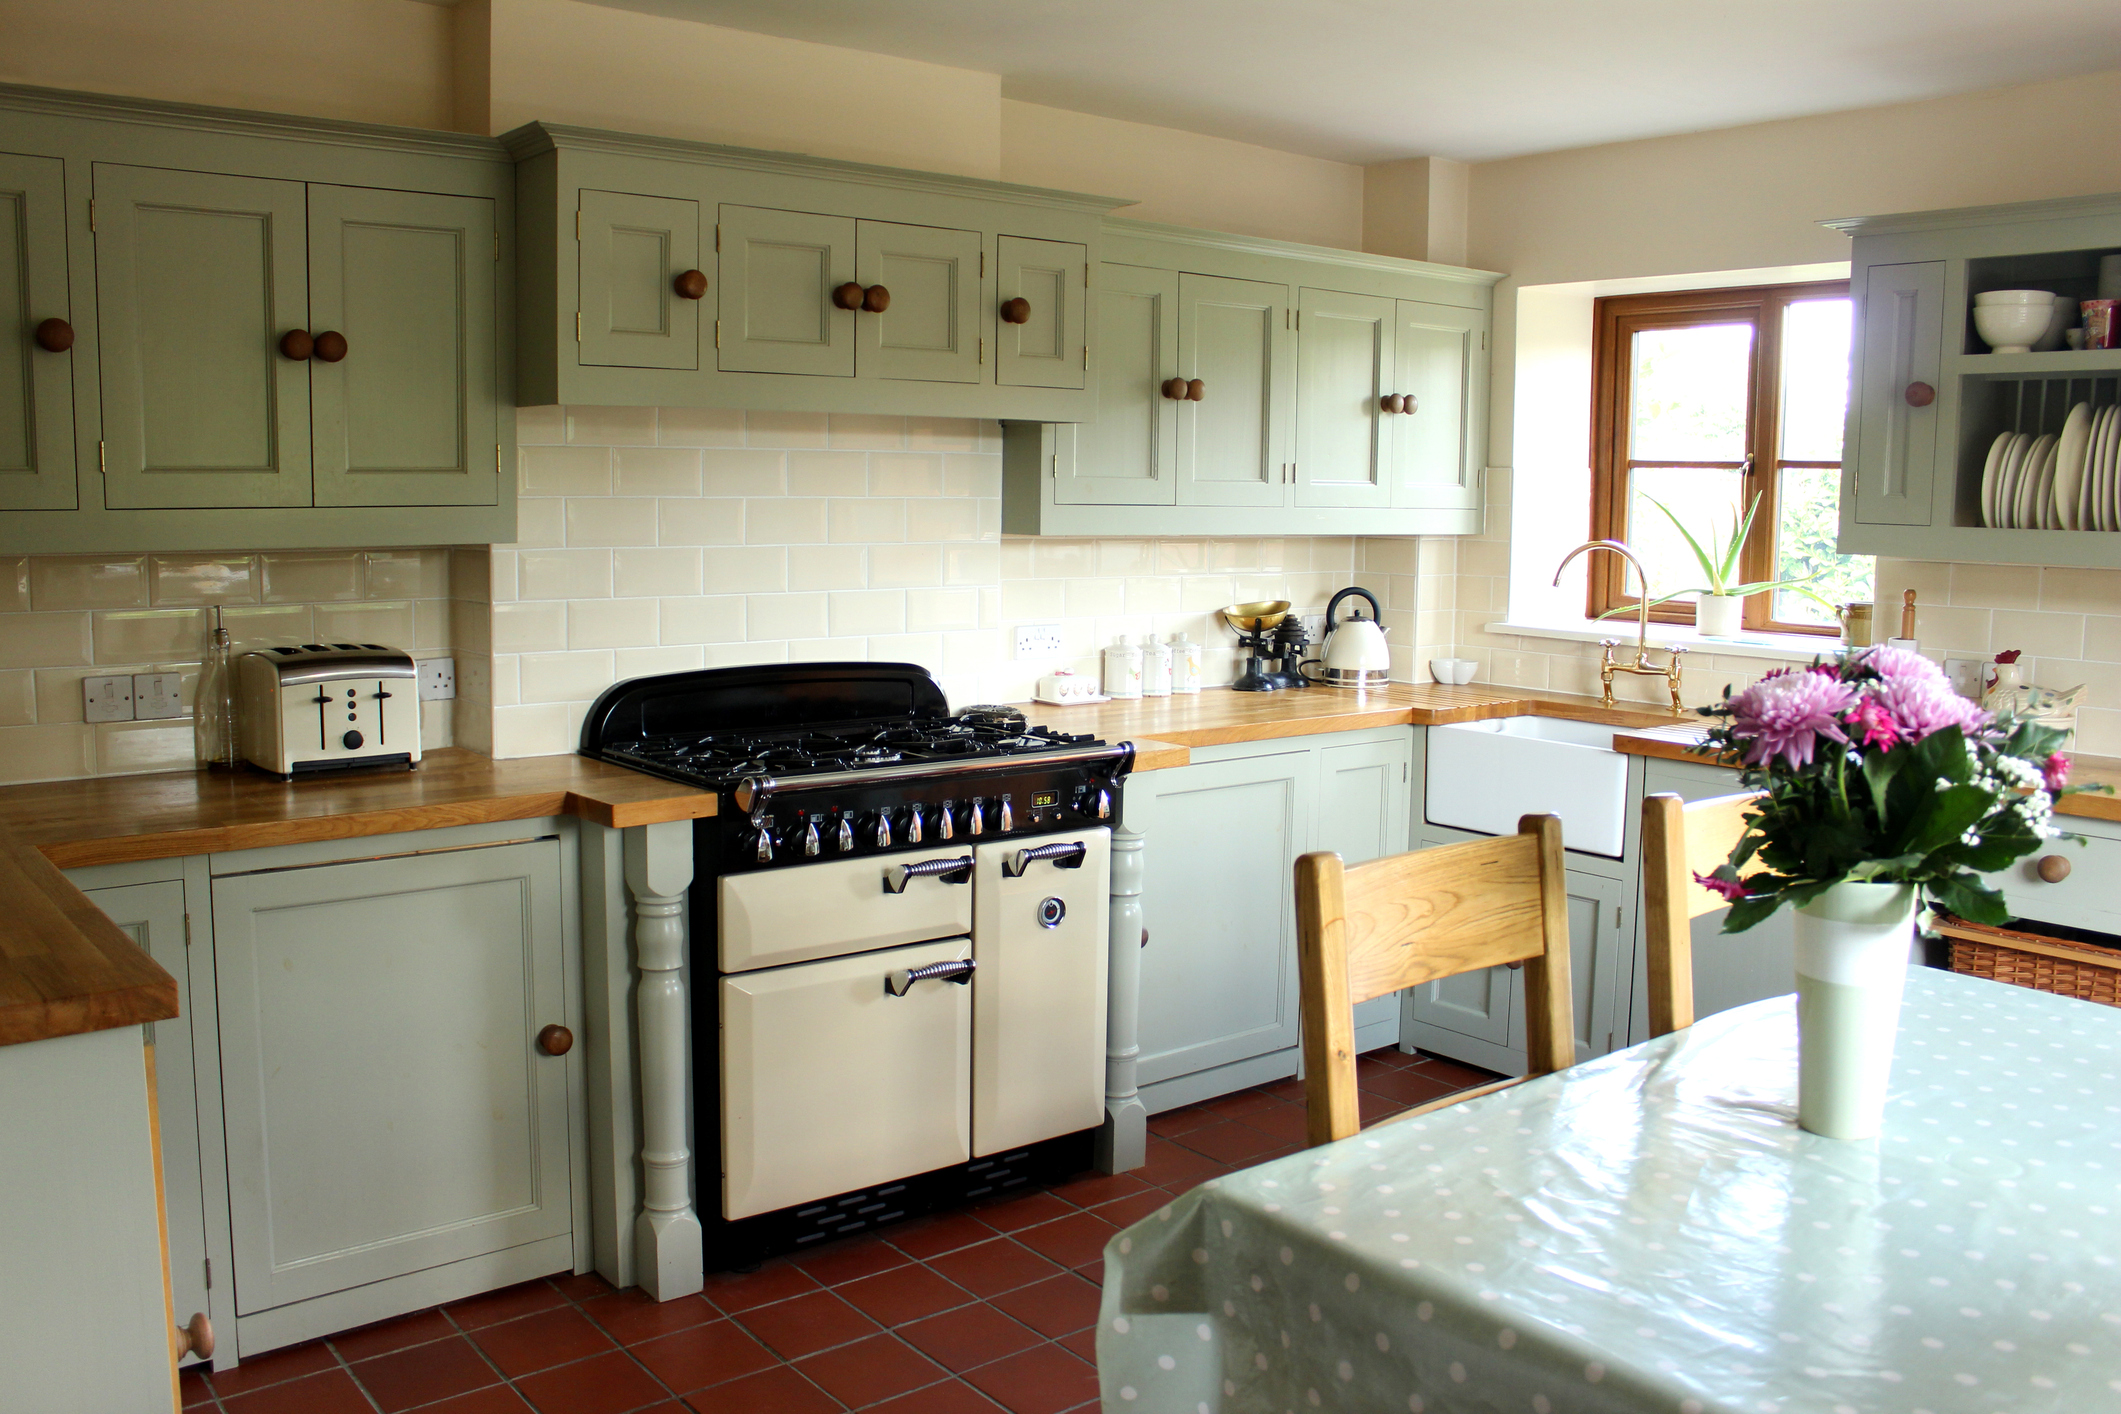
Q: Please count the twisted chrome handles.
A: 3